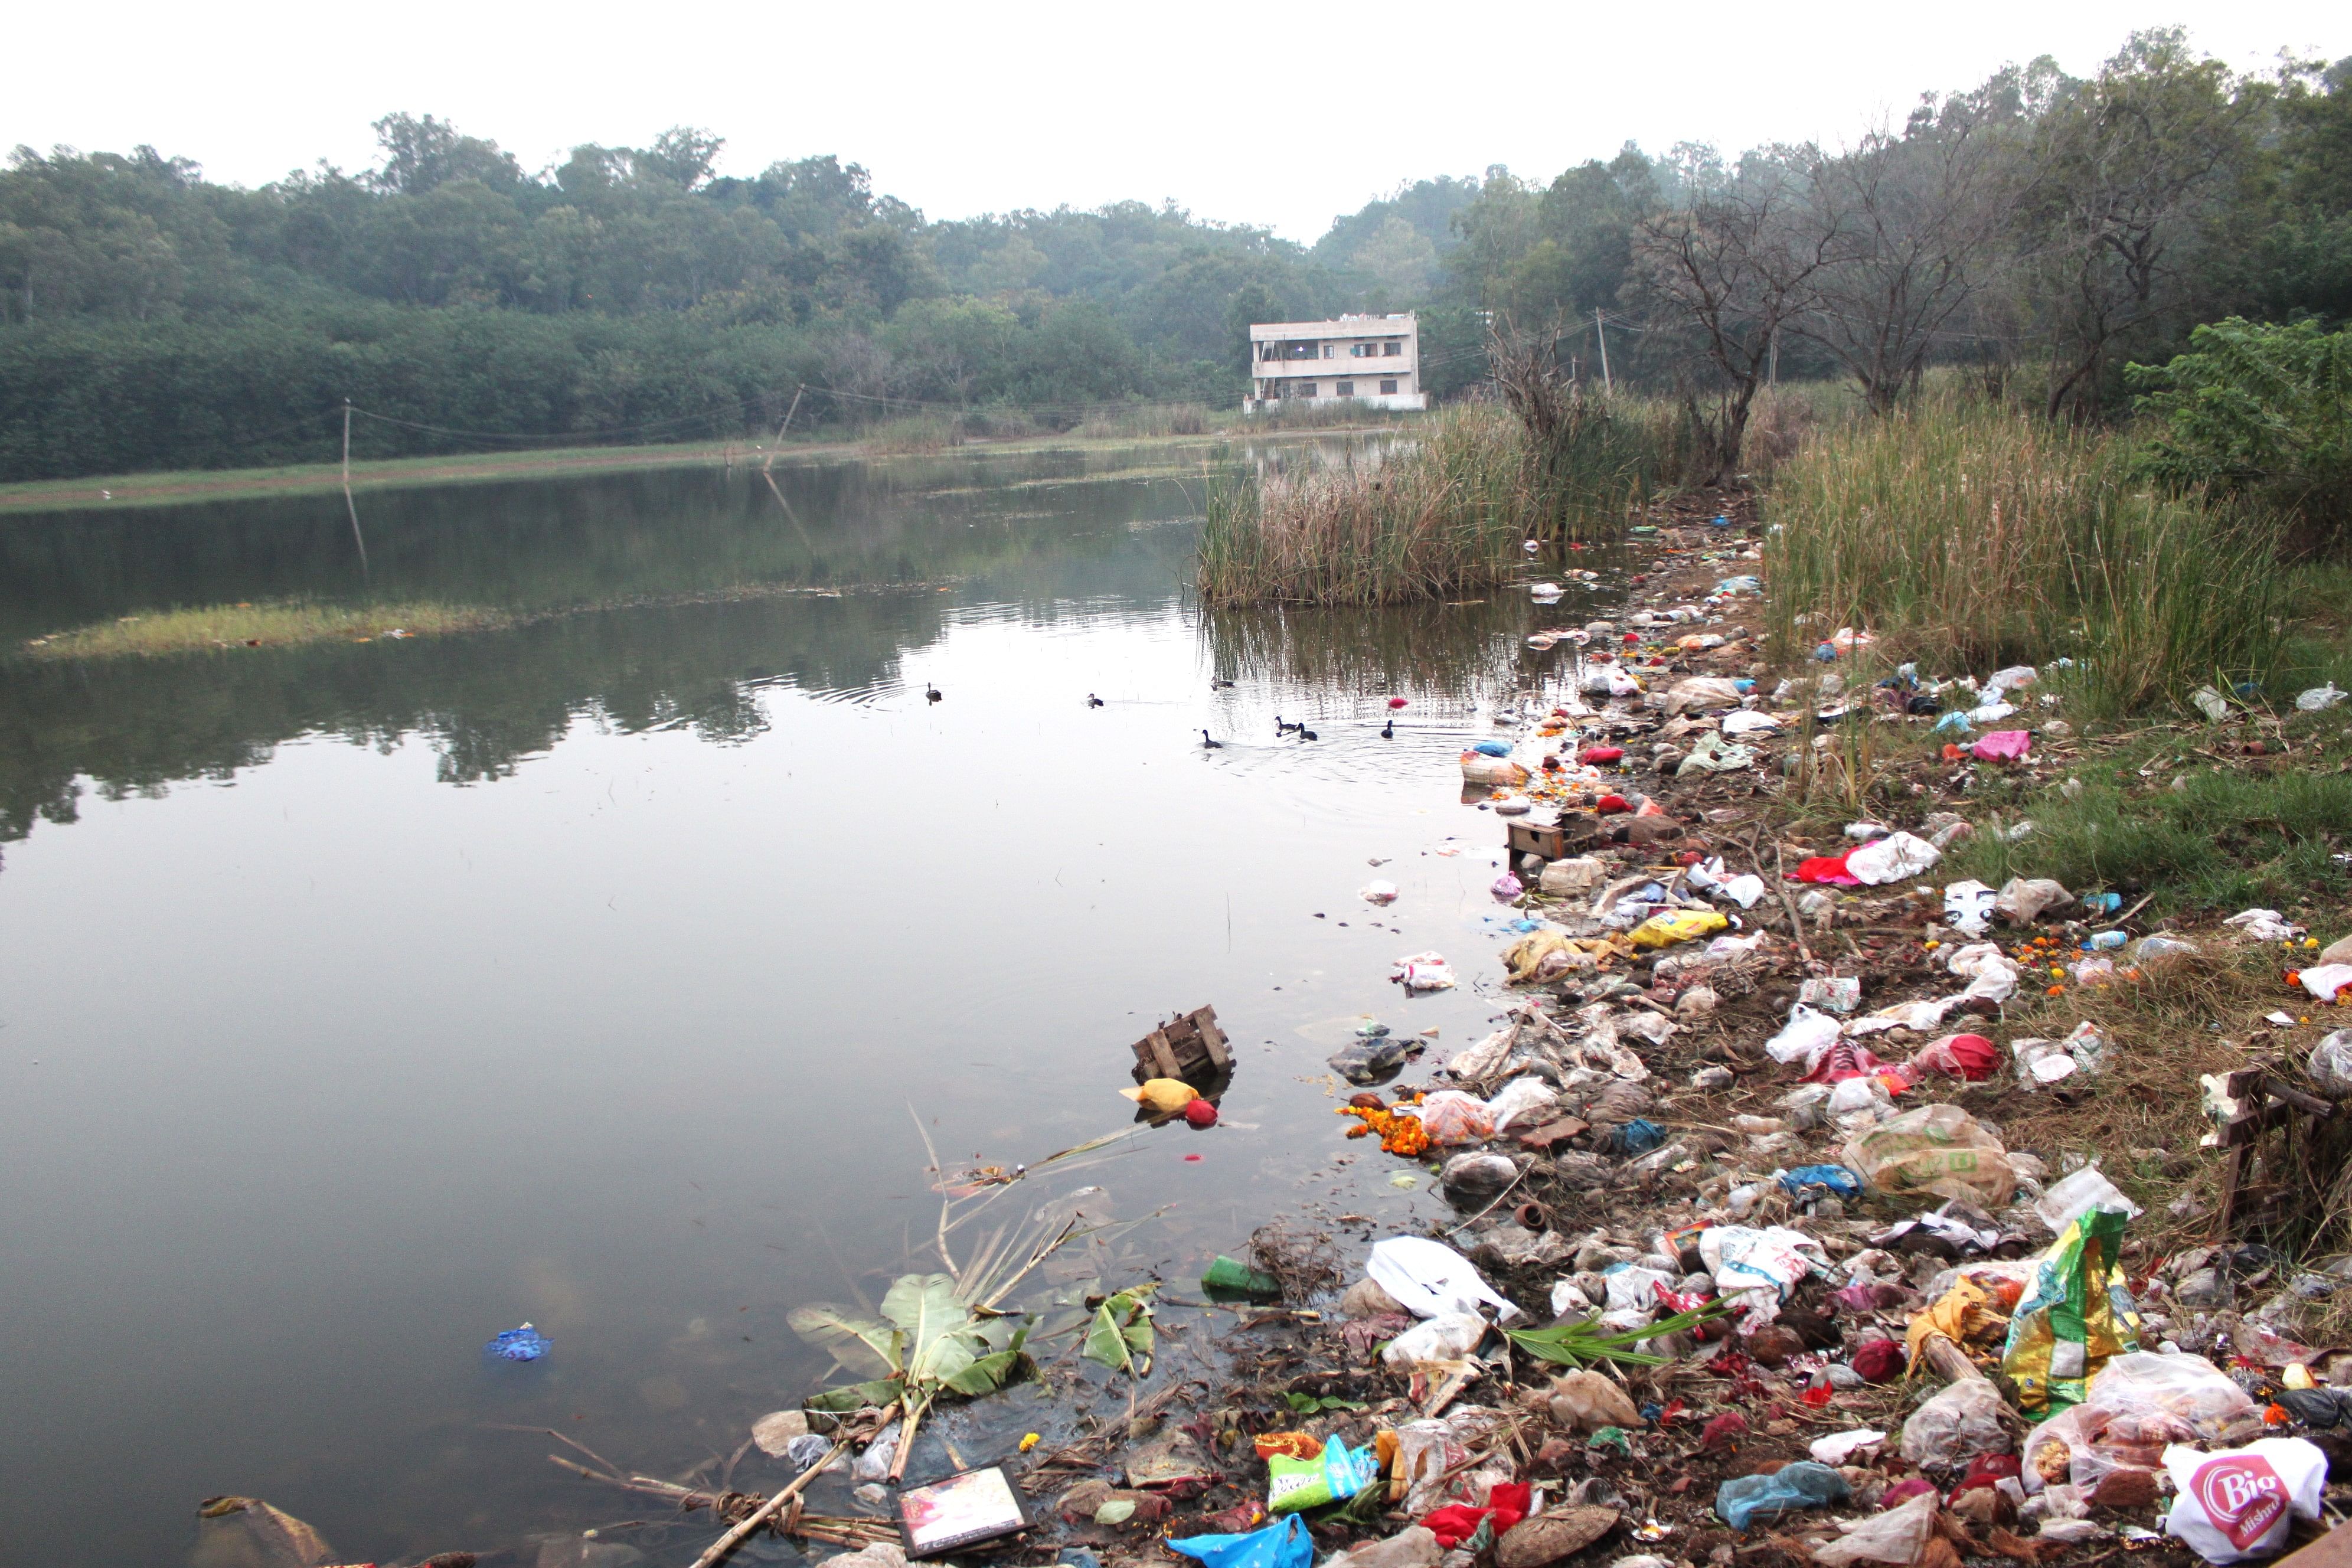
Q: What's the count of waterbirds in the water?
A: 7